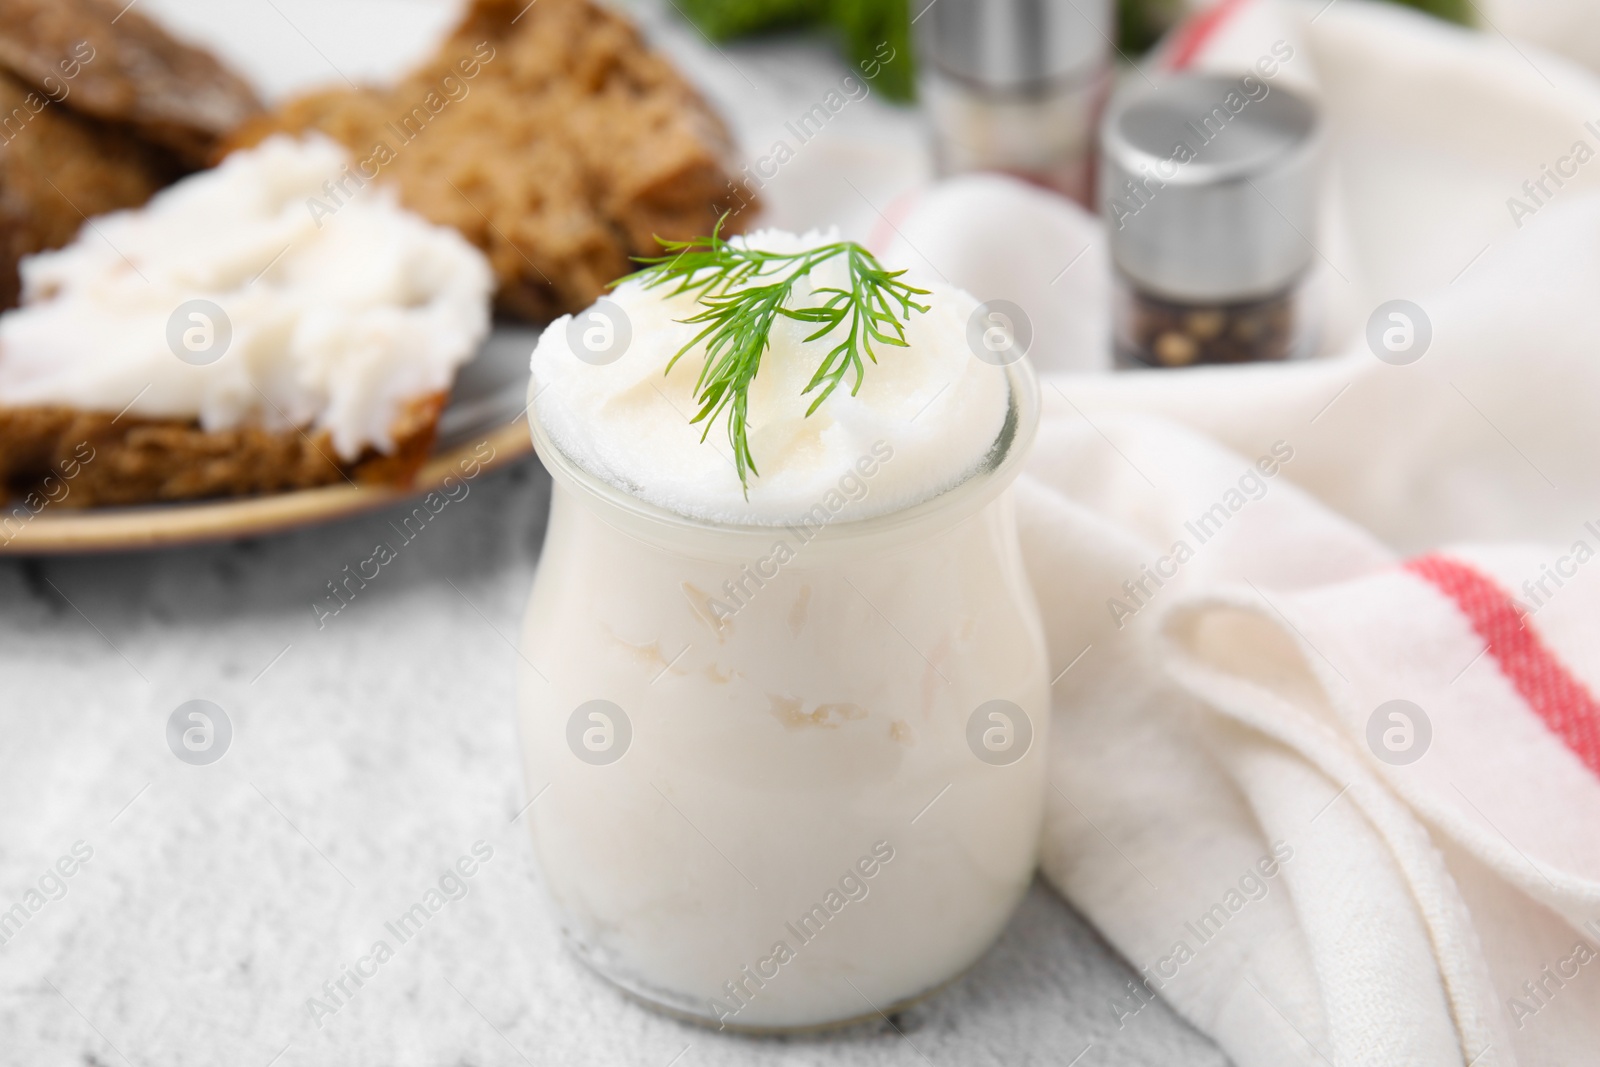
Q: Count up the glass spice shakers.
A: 2